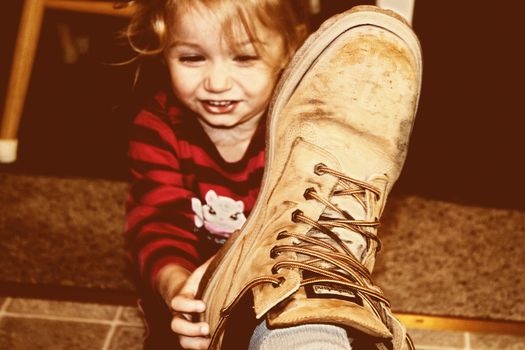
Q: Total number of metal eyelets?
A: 7